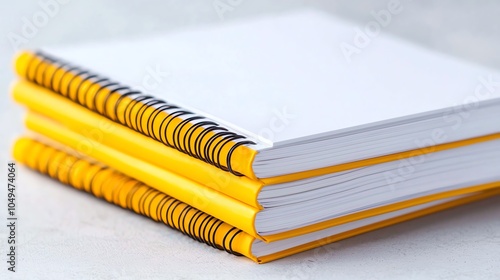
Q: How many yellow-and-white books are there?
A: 4